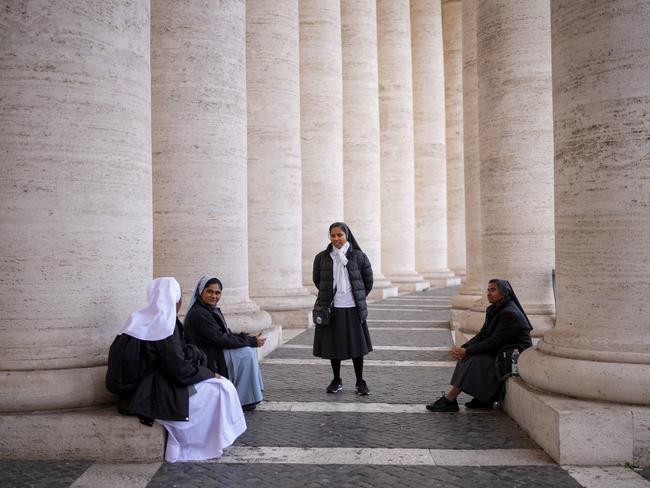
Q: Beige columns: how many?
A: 11